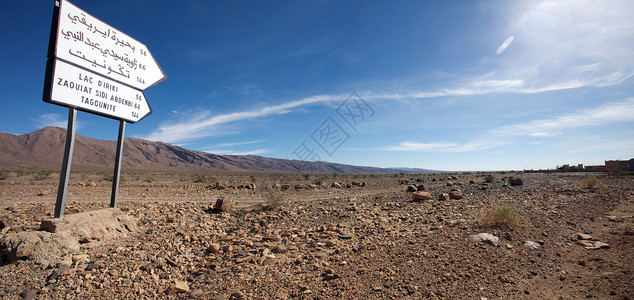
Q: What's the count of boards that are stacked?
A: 2